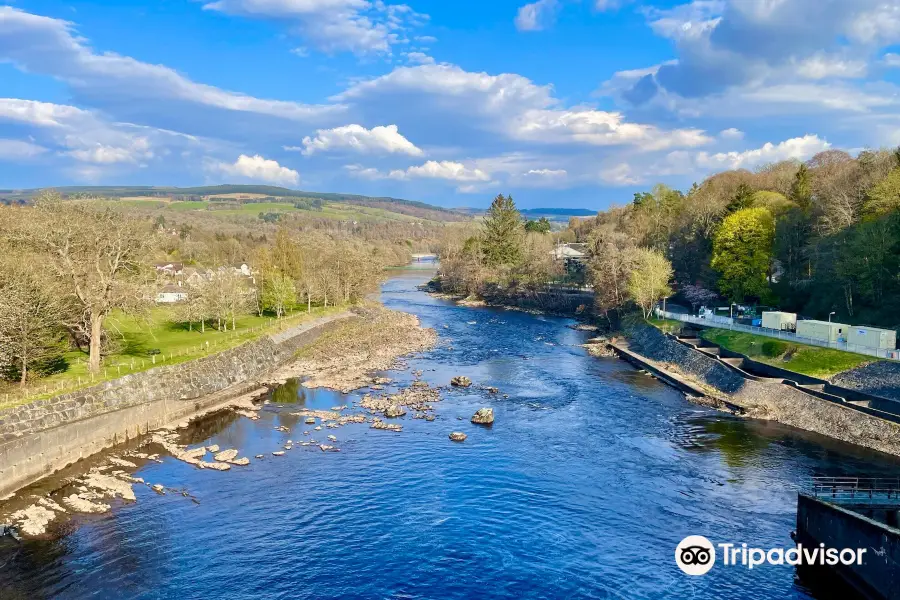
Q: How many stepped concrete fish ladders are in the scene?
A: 1